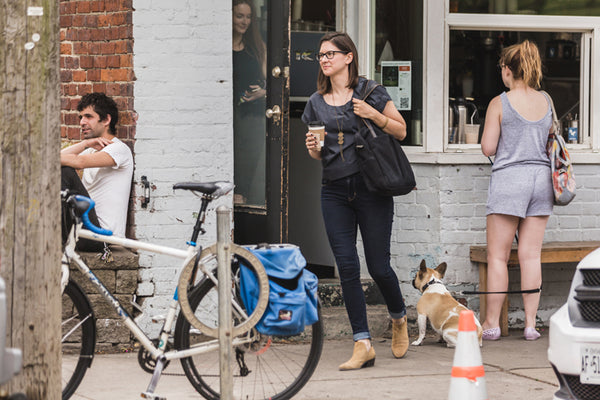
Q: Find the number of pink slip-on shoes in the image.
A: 2